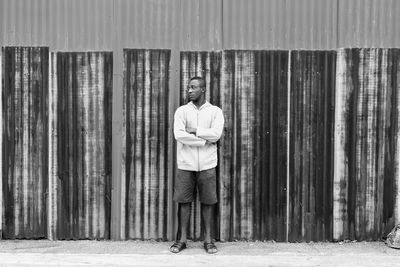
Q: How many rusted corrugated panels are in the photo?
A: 7